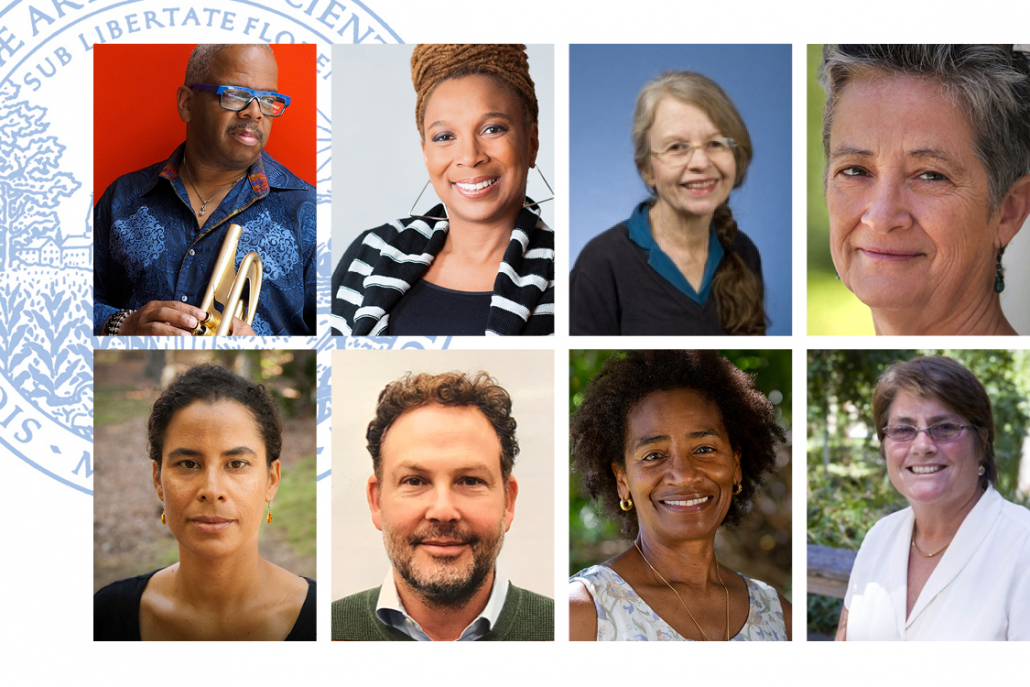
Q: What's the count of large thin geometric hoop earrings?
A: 2